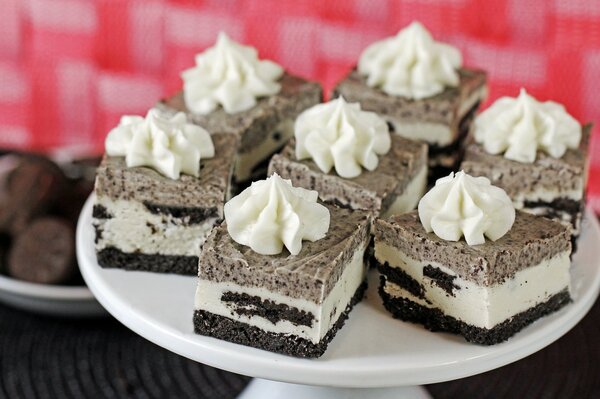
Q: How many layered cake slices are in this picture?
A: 7